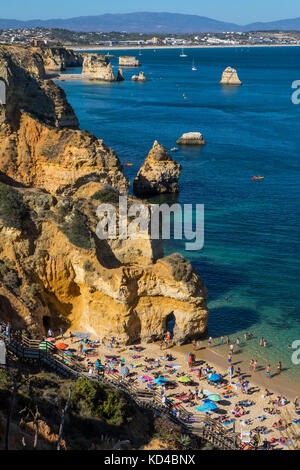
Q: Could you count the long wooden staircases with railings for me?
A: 1